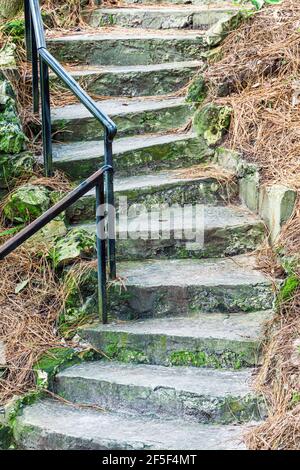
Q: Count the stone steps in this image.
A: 11